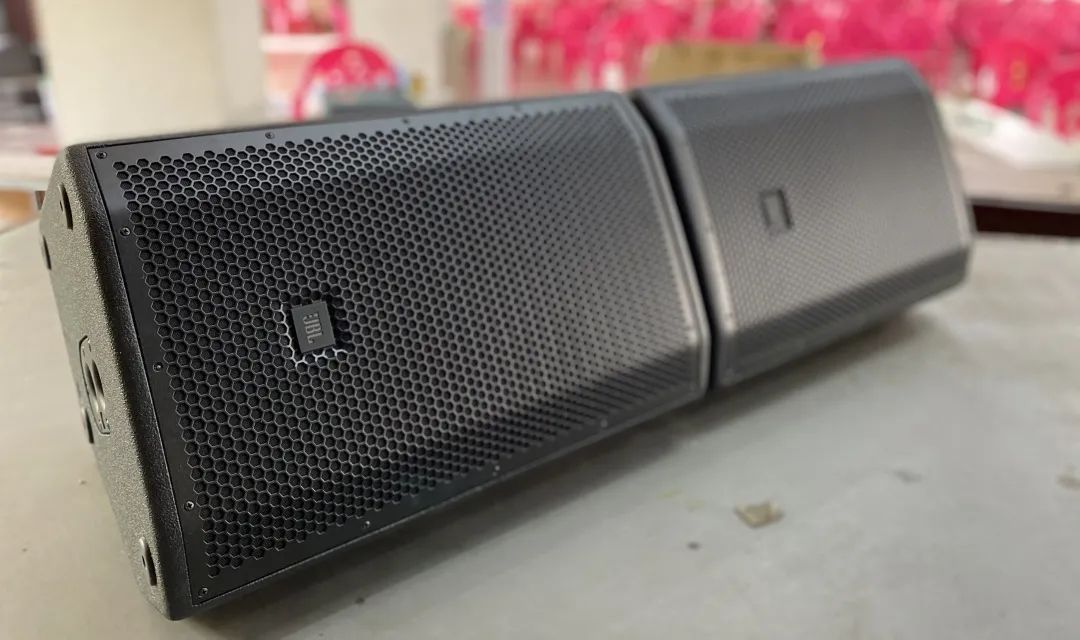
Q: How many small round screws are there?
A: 11